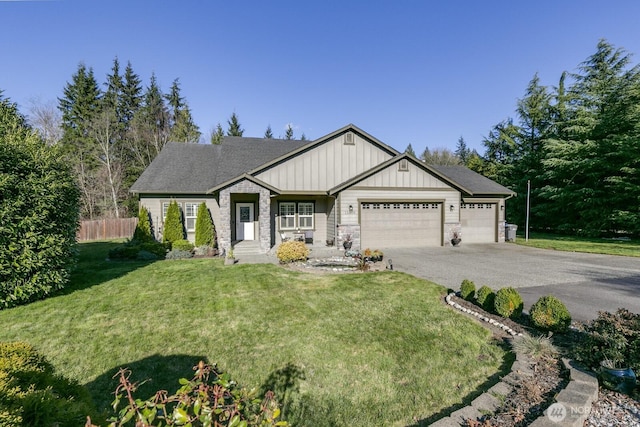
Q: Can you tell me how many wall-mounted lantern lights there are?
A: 3